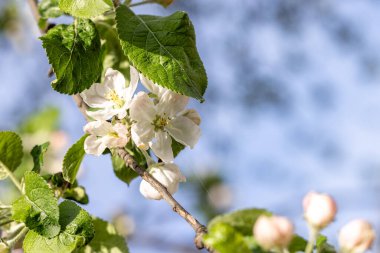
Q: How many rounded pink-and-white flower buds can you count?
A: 3